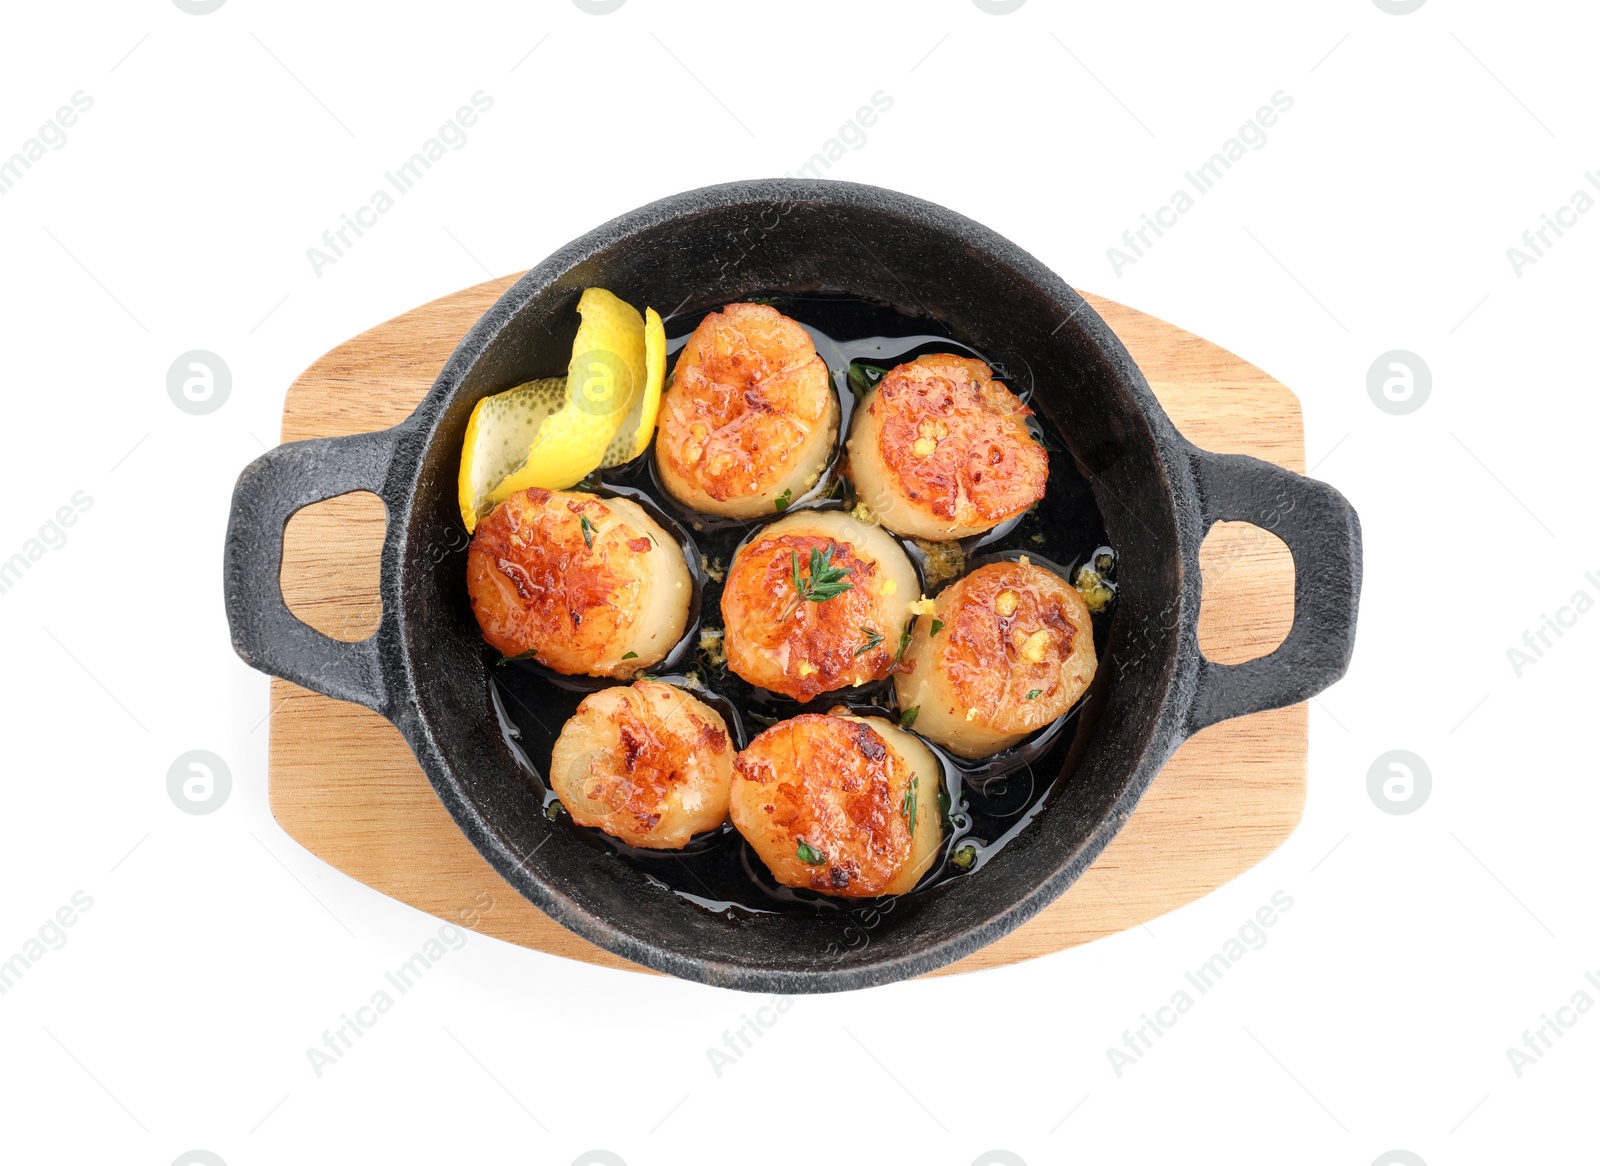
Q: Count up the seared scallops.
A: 7